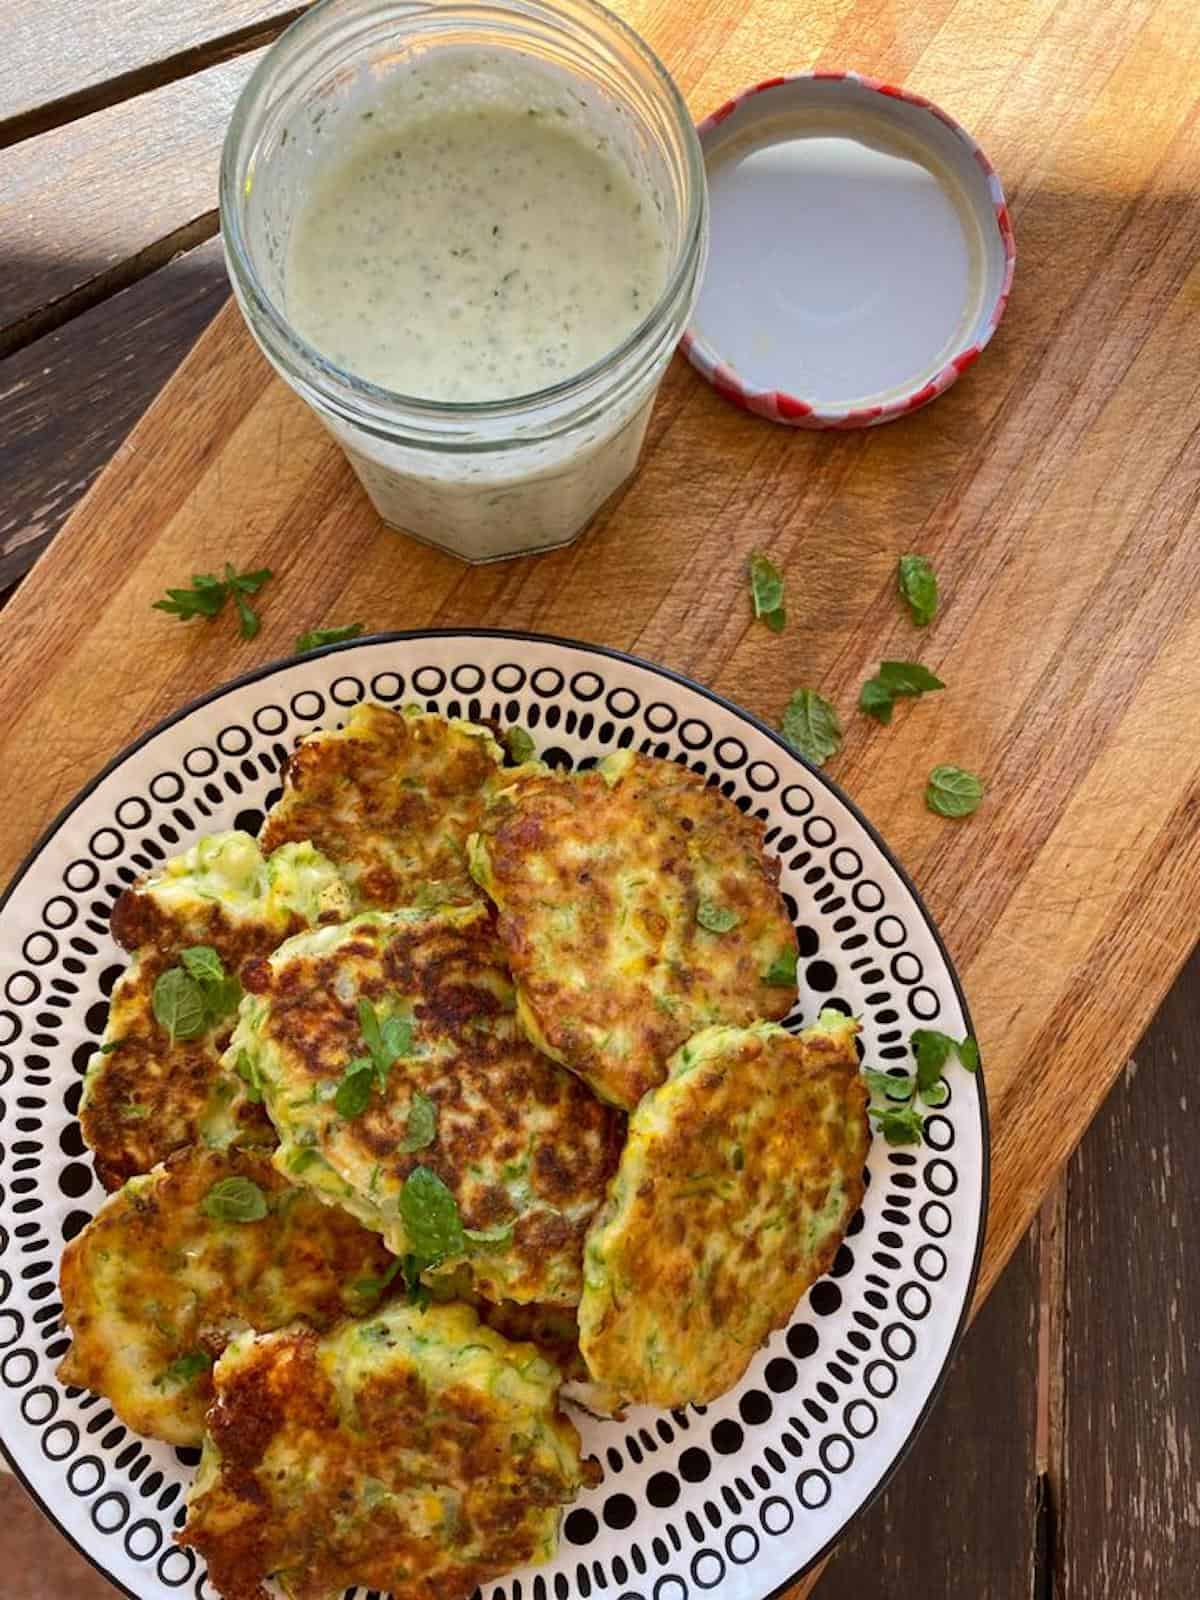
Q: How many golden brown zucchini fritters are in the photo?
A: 7